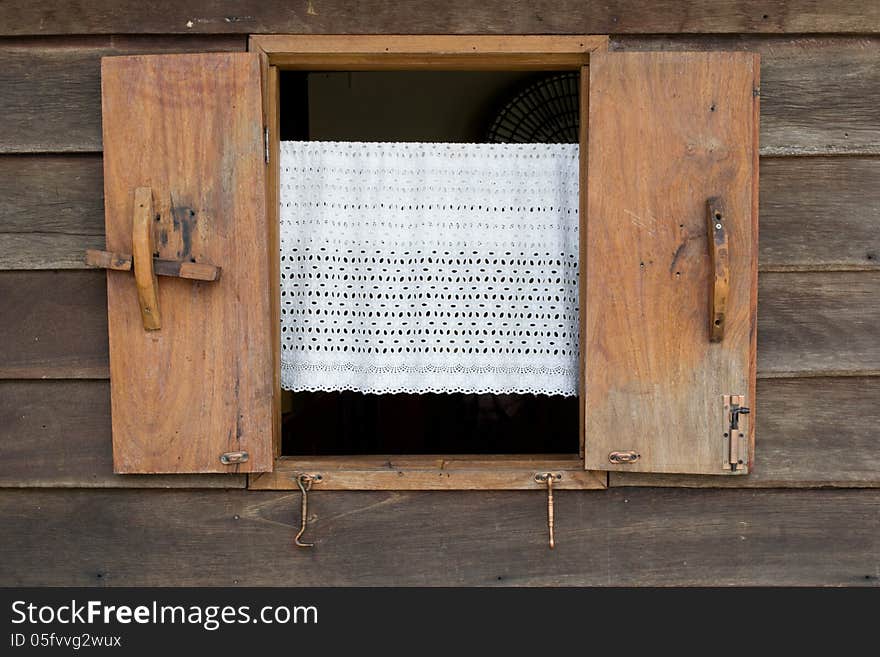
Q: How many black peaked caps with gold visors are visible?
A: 0